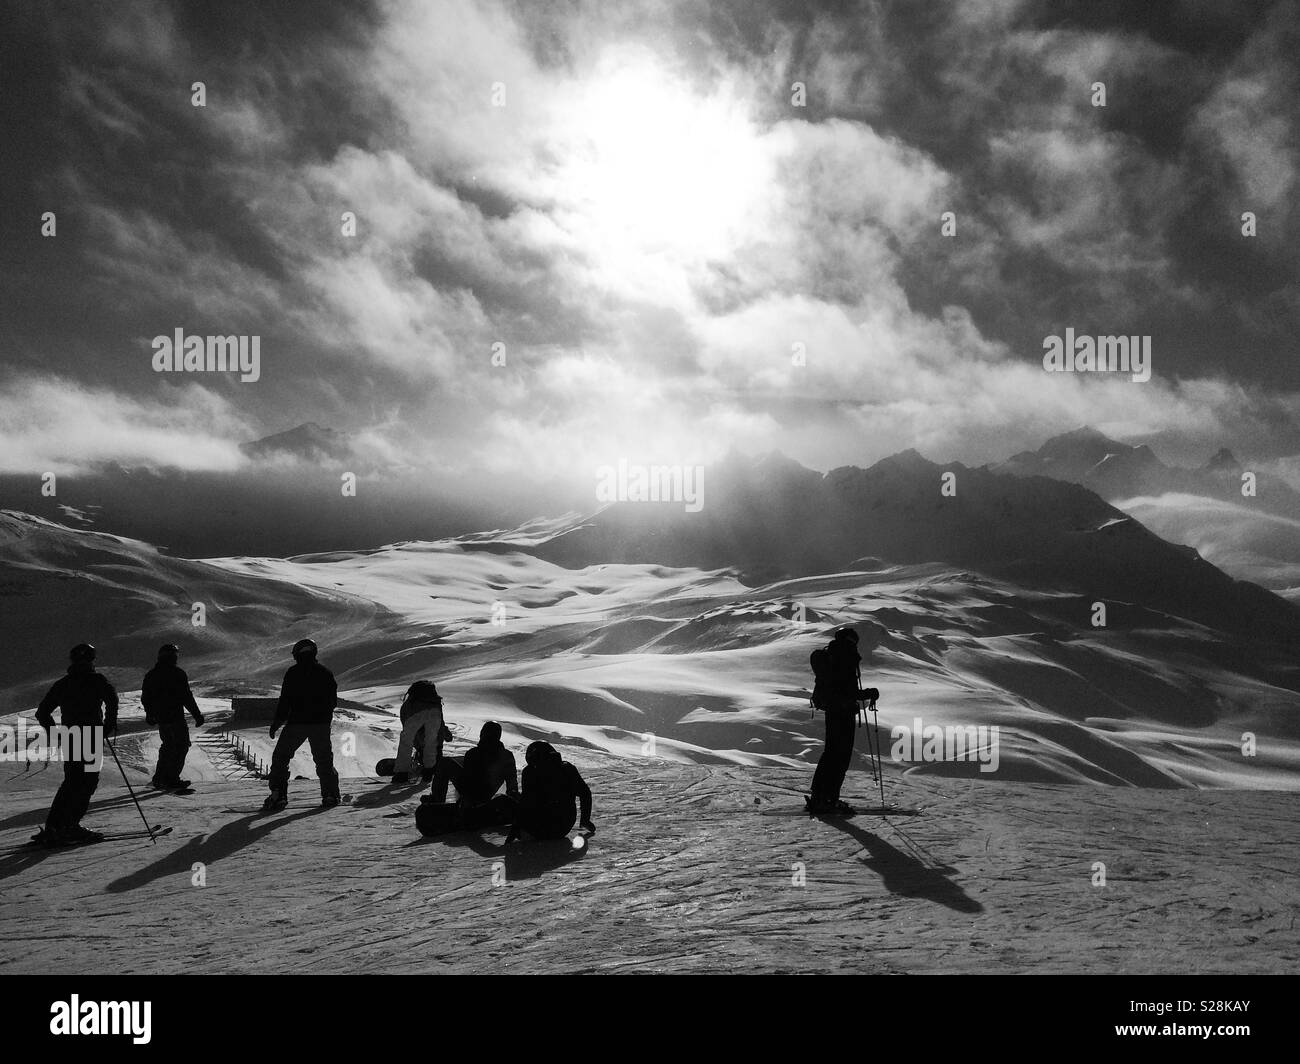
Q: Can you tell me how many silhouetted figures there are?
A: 7